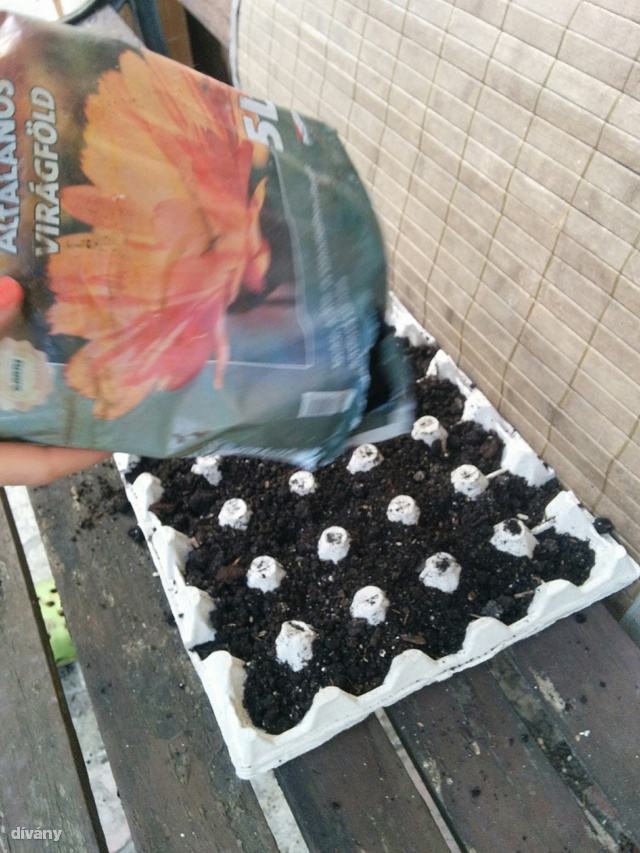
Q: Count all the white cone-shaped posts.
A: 13